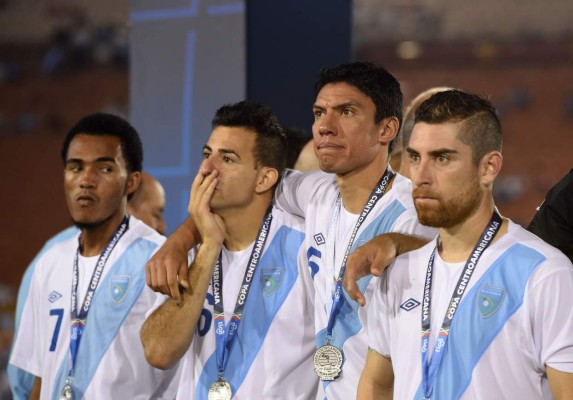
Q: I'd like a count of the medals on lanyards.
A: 3